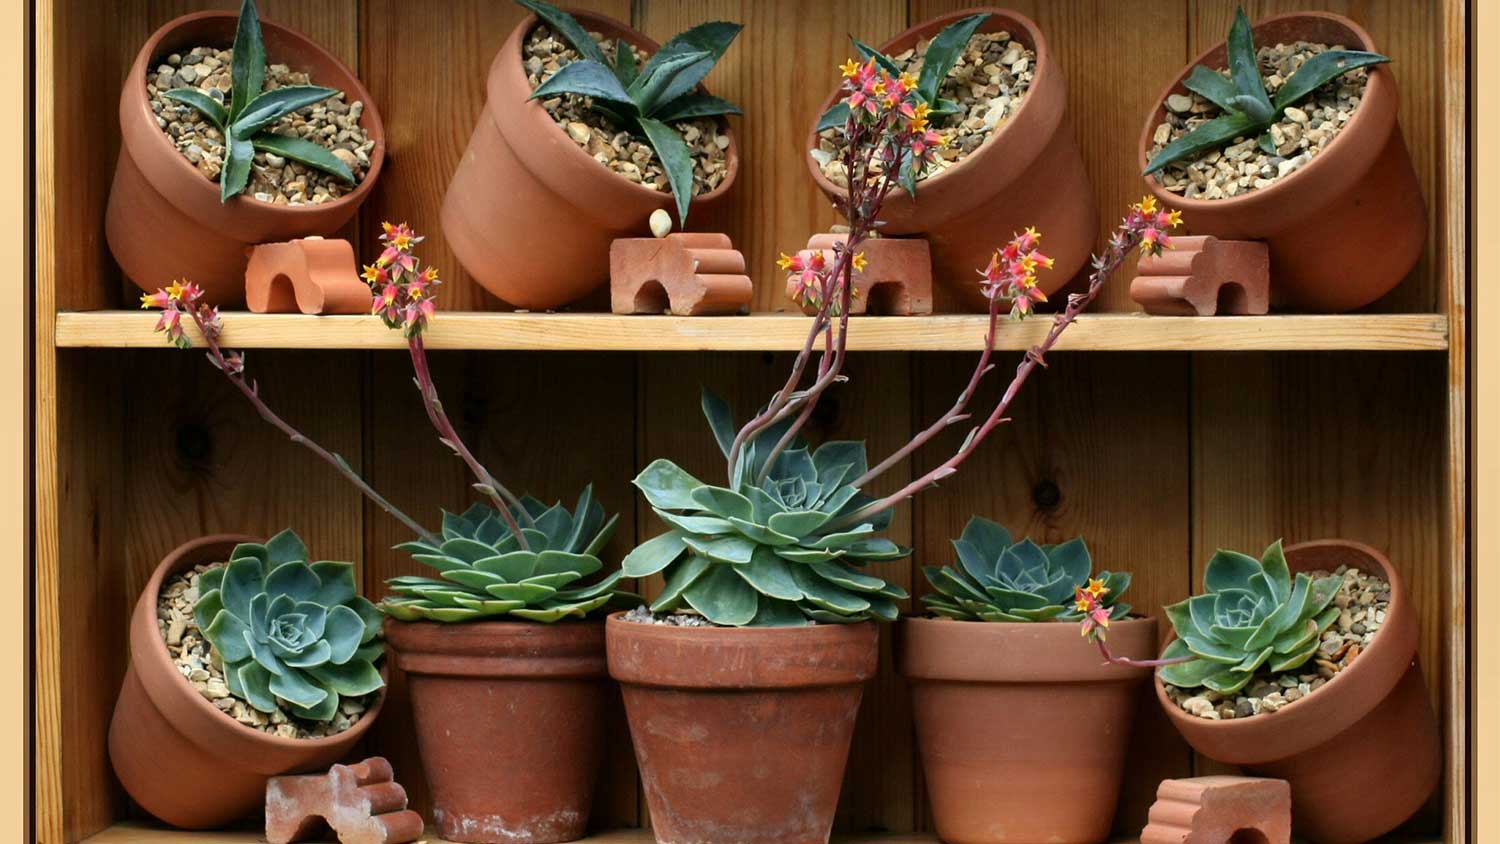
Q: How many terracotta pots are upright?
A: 3